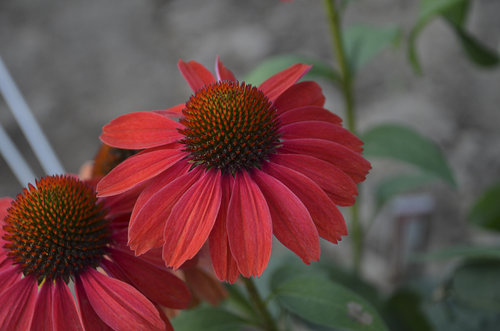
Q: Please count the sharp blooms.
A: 2